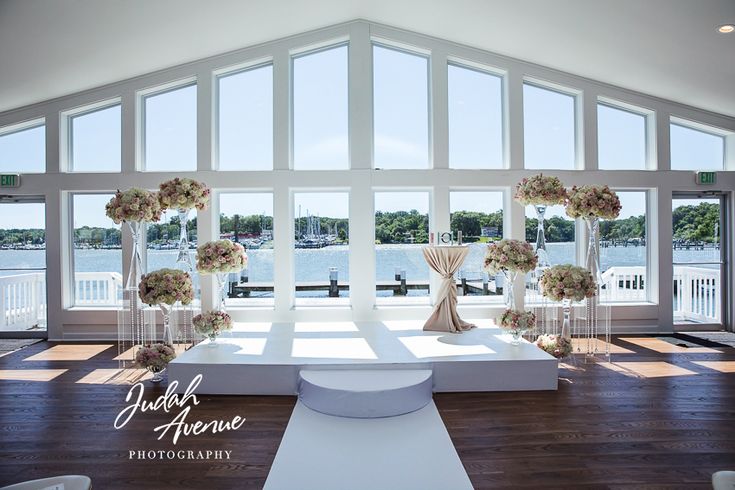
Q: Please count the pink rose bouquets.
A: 12